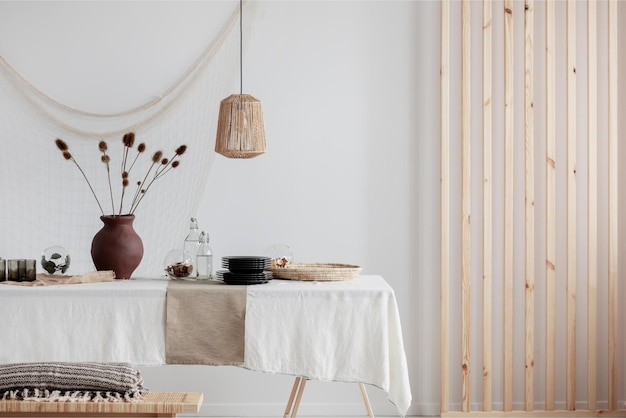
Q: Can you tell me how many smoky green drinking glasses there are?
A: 3